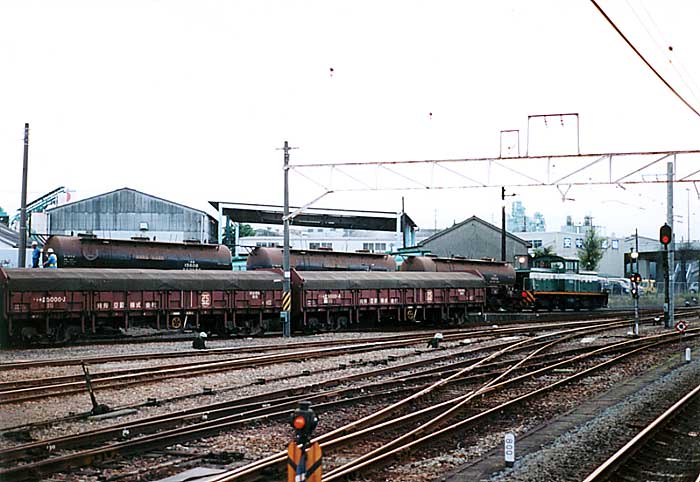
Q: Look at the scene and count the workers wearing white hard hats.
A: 2